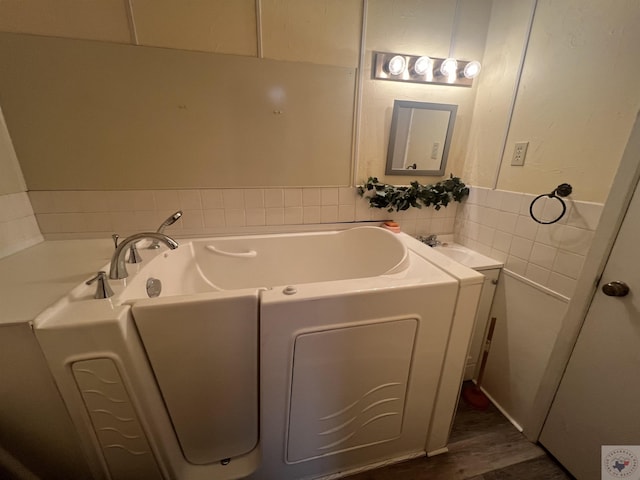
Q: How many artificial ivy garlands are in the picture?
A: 1